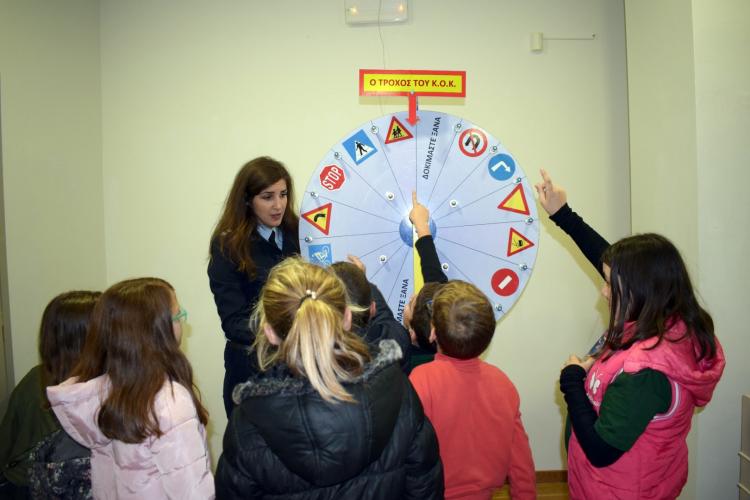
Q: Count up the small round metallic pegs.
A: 14